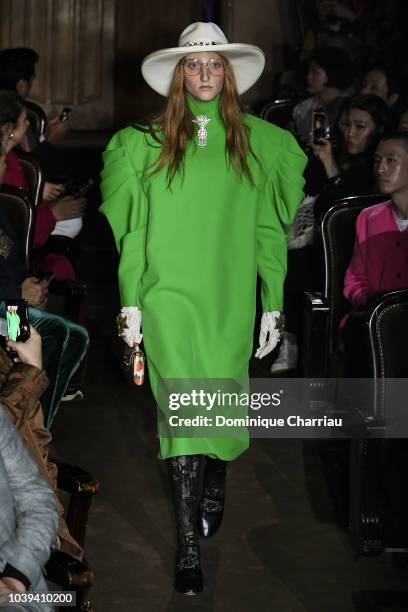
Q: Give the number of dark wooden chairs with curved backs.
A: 6